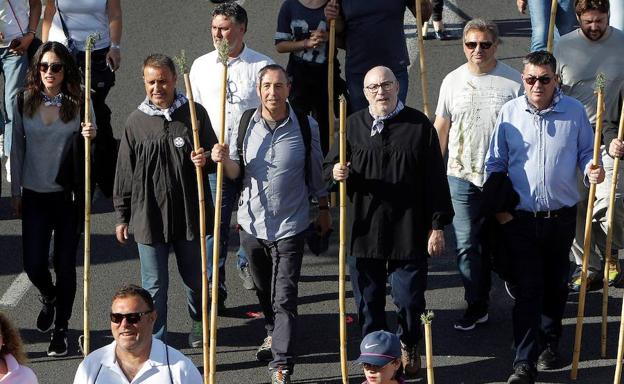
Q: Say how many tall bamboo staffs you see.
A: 11